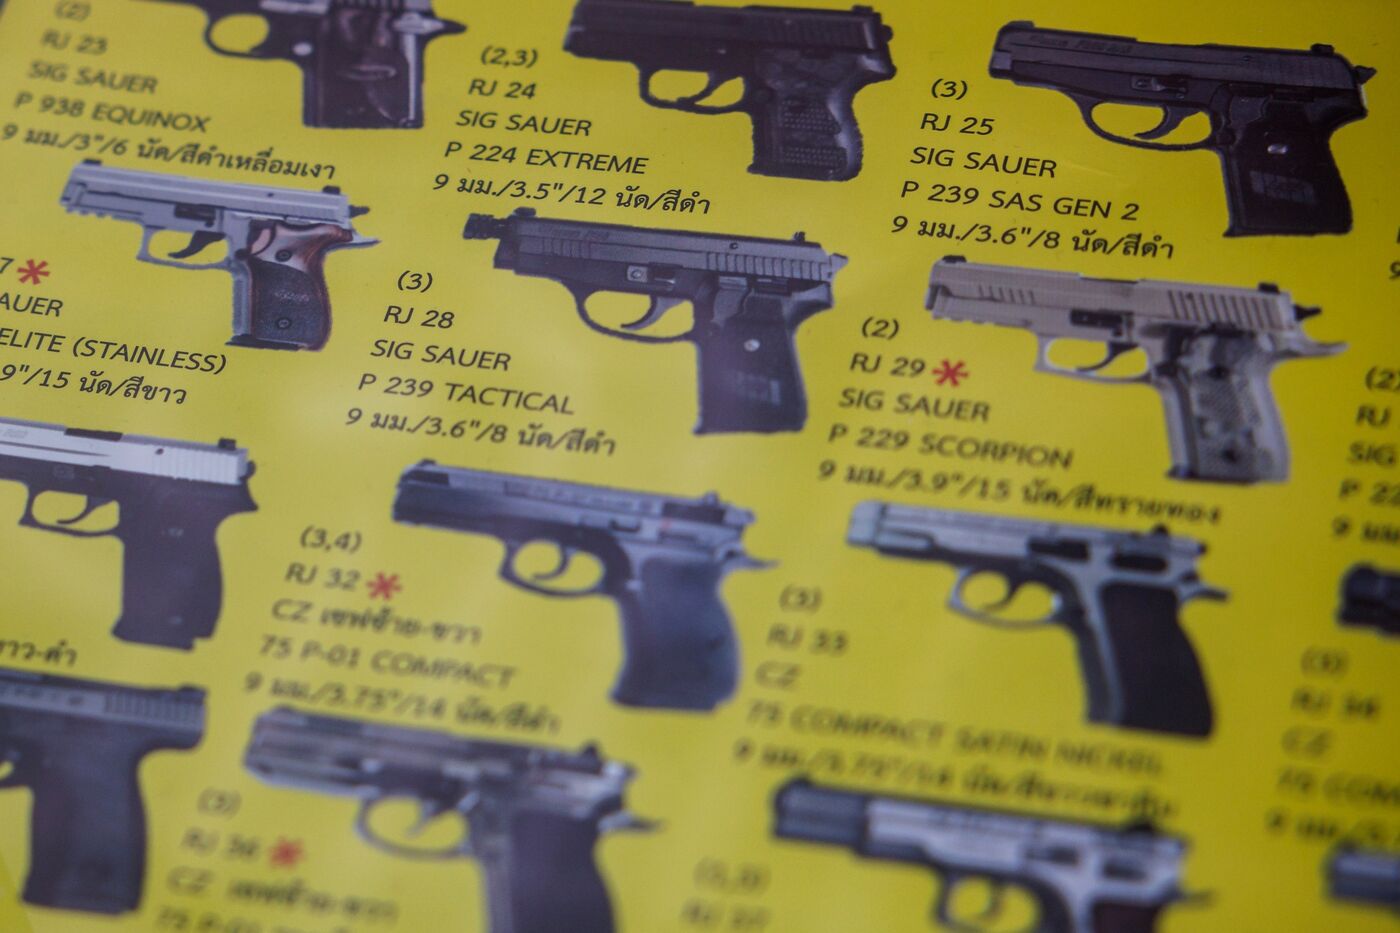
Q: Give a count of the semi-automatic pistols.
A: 14